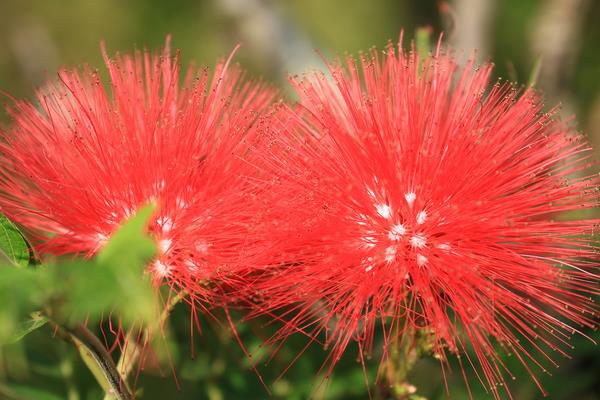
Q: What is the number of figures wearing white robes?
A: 0